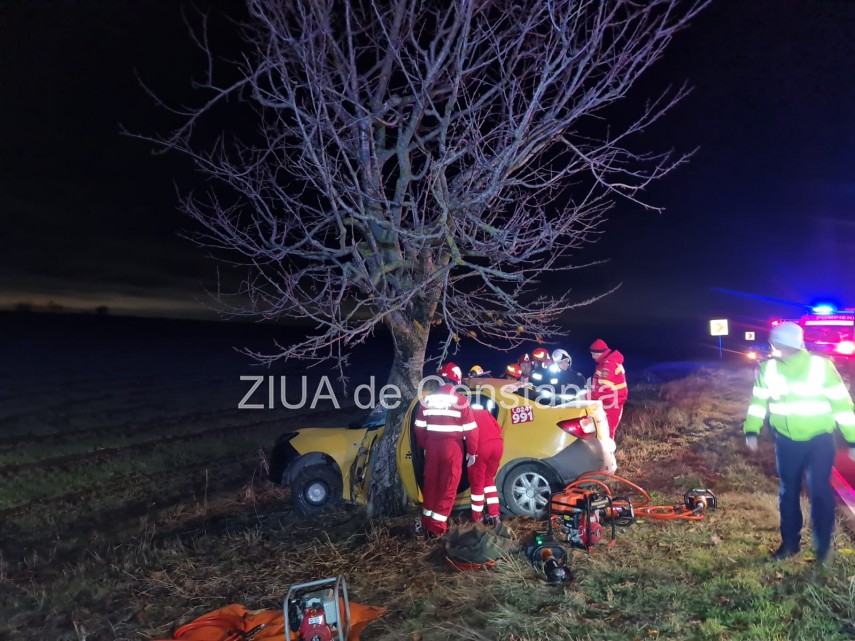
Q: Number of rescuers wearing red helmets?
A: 4